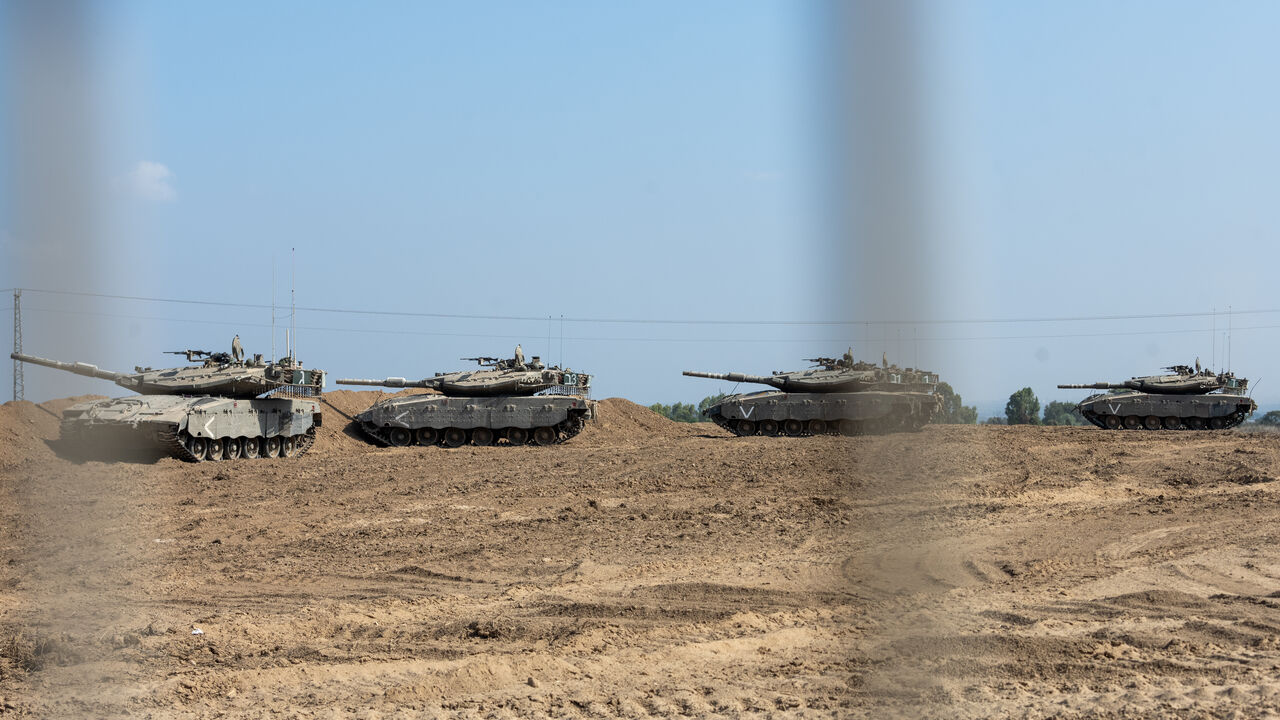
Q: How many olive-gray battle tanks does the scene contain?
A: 4